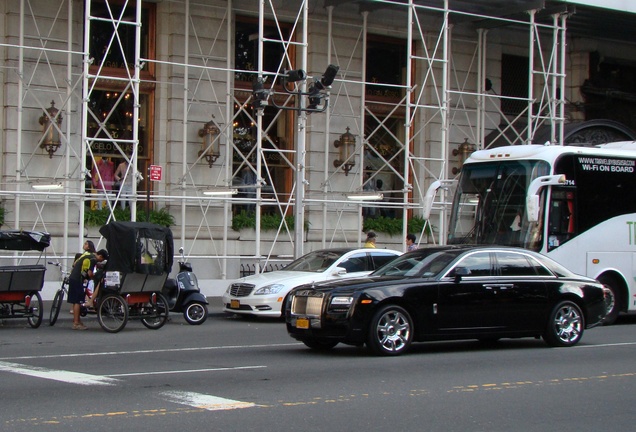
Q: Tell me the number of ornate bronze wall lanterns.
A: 4